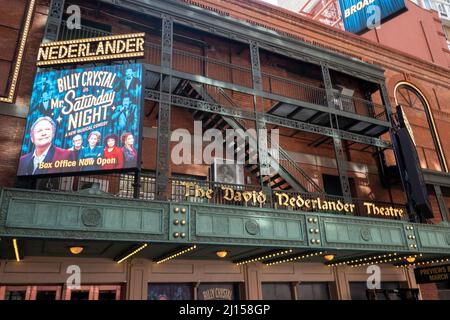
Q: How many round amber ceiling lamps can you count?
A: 4